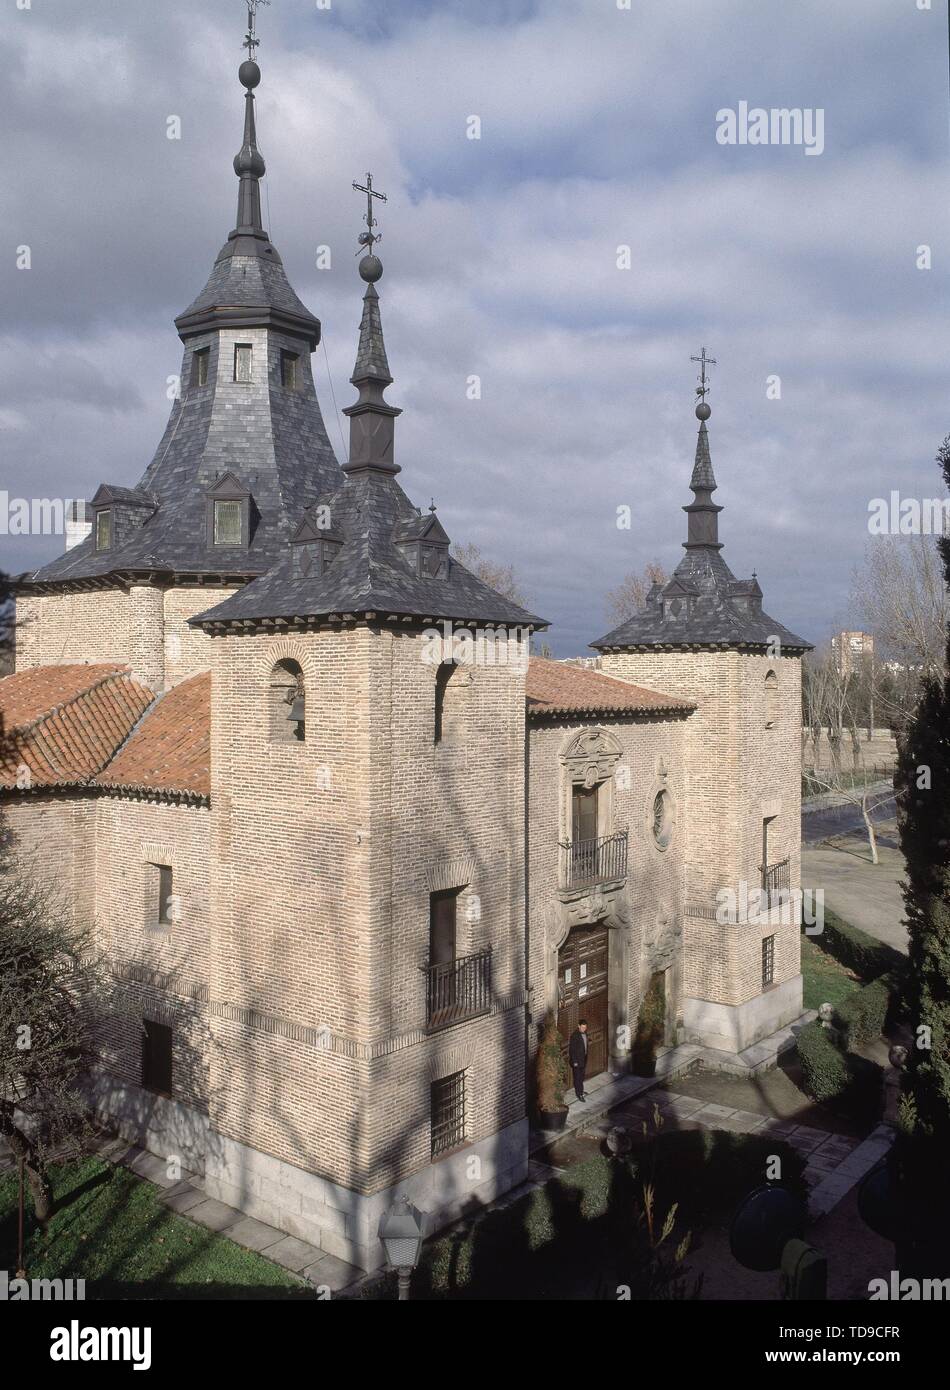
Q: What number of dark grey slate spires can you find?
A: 3